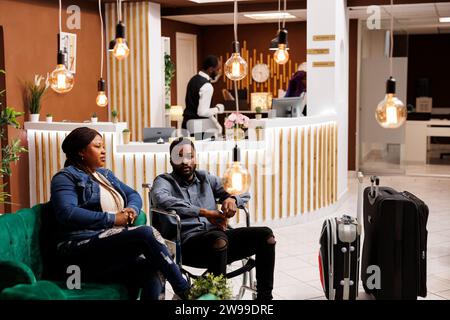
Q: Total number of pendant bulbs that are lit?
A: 7